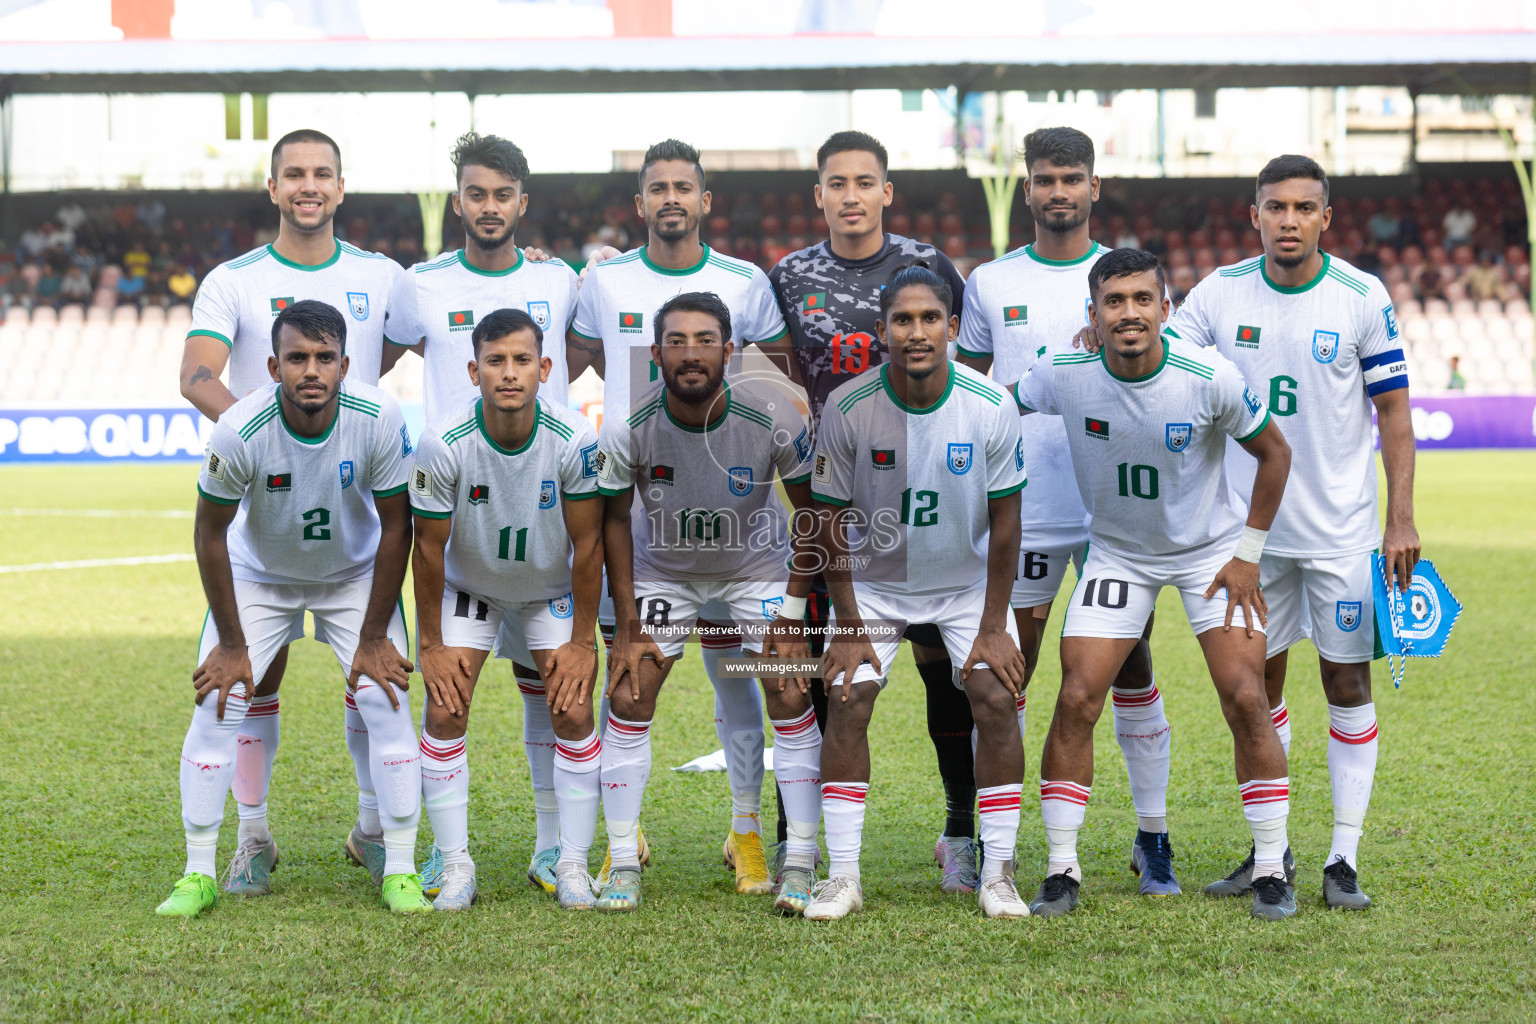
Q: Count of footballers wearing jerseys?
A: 11